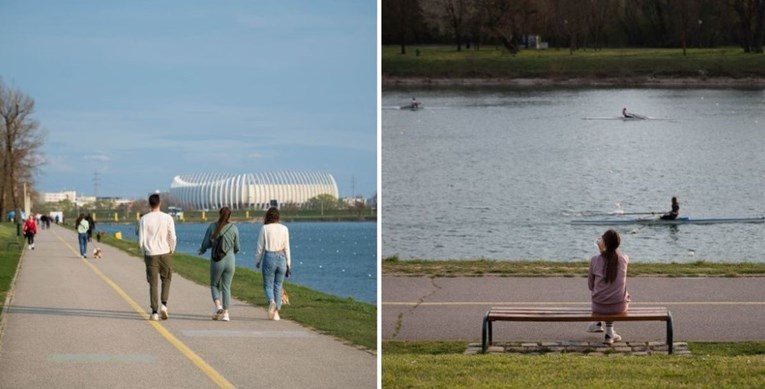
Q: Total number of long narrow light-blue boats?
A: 1